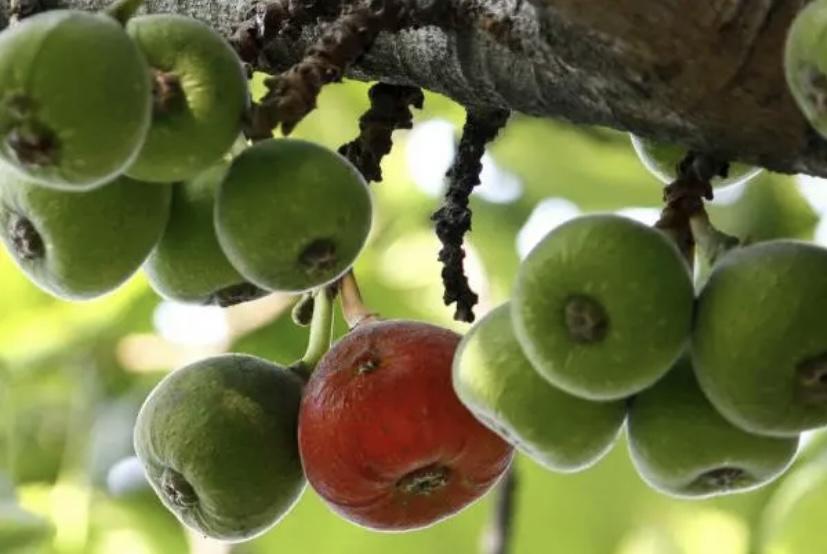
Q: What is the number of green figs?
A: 12